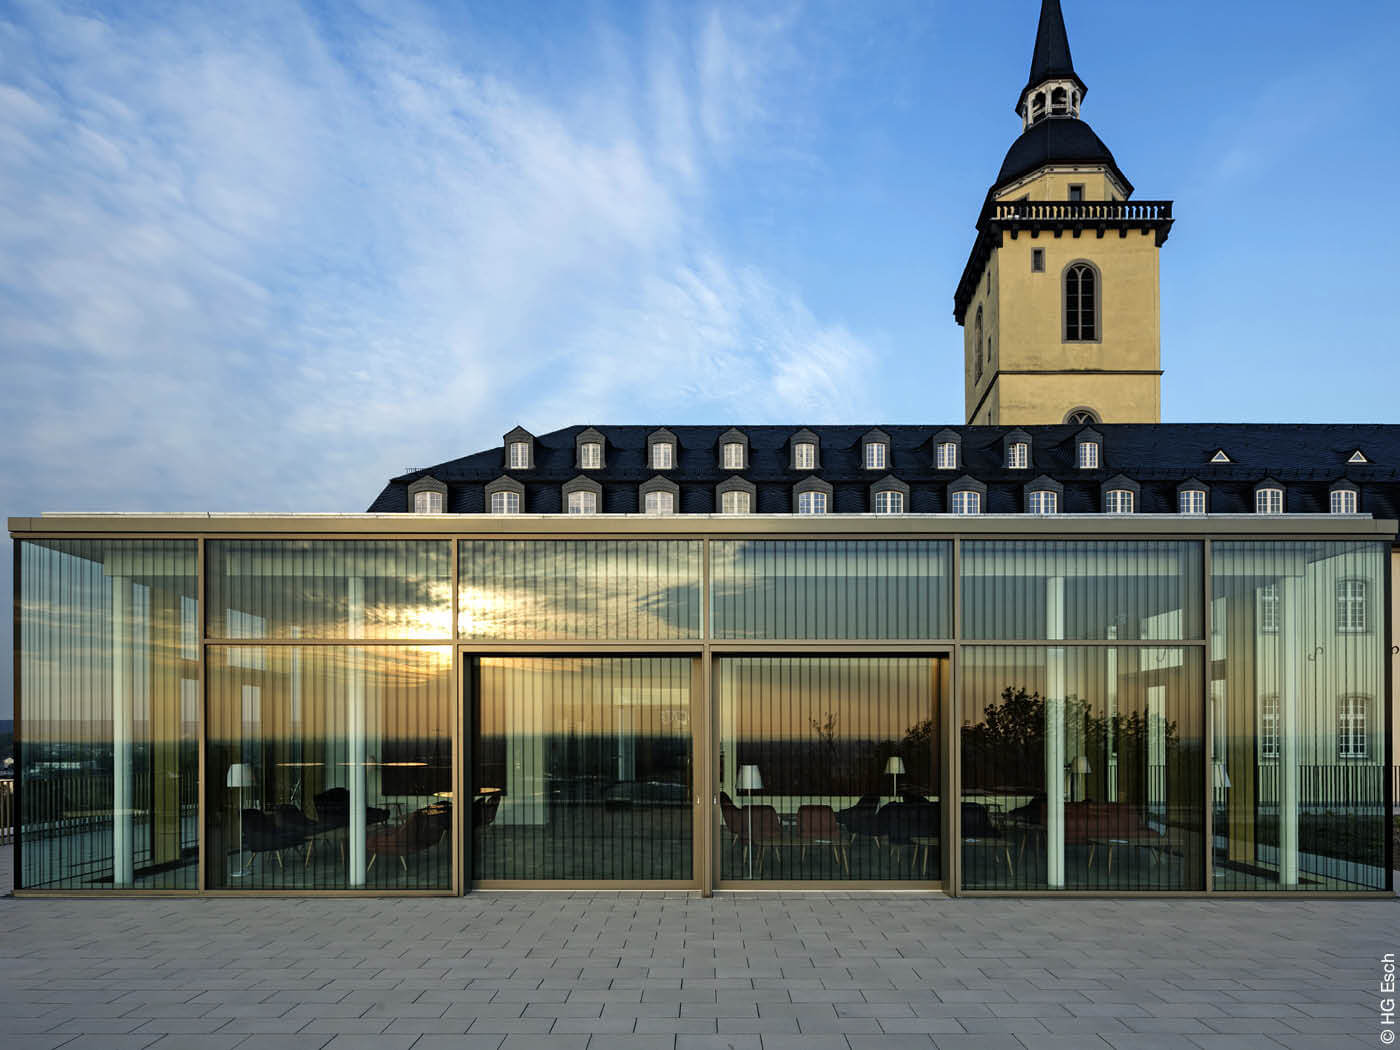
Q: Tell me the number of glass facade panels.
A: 10